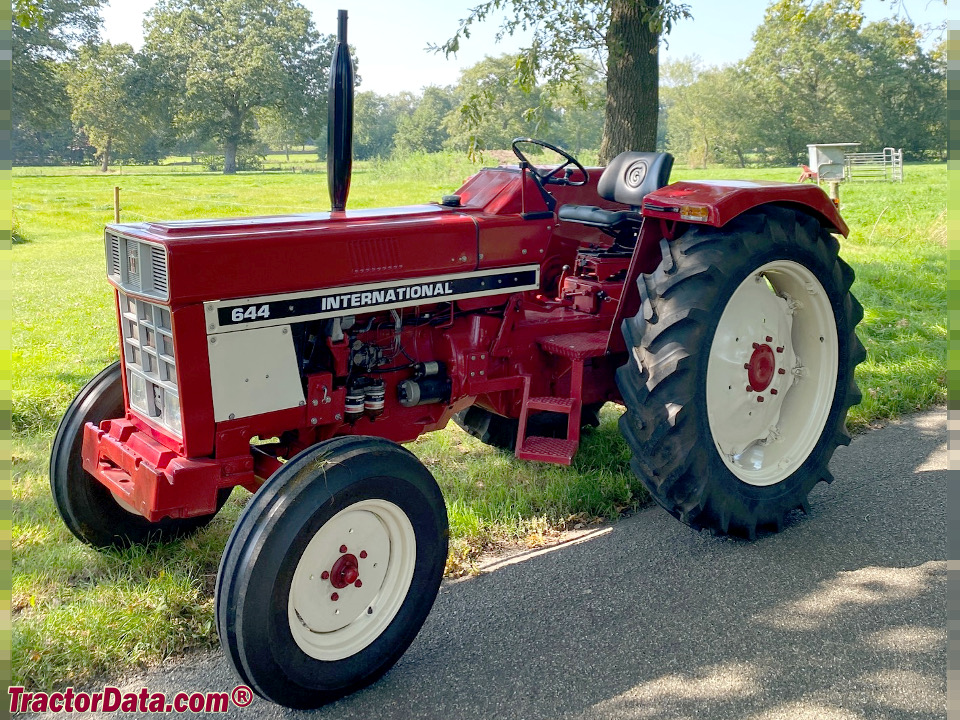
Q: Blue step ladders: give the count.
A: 0